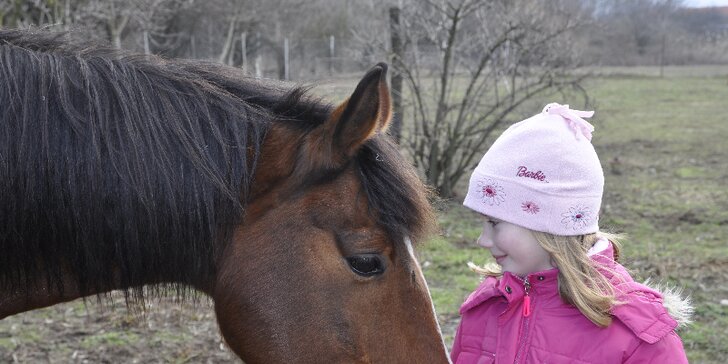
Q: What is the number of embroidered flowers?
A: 3